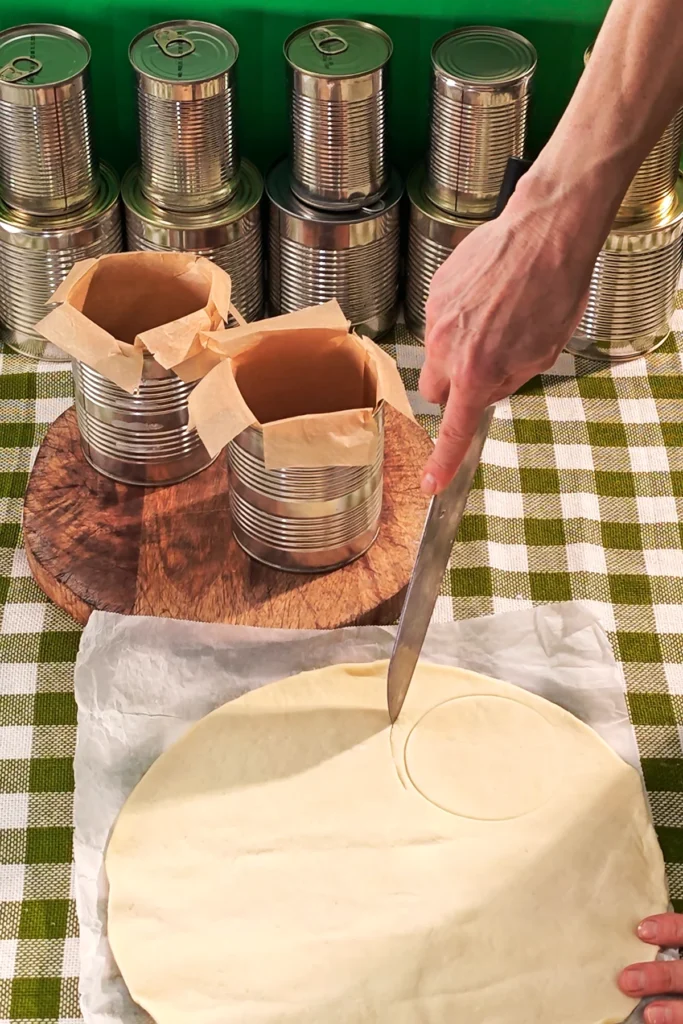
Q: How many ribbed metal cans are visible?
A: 12